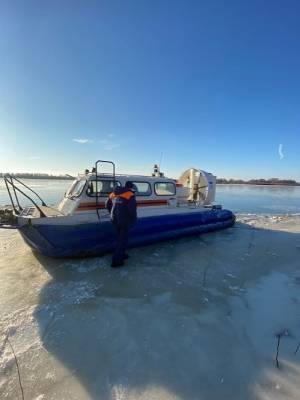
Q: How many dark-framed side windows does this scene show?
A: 3